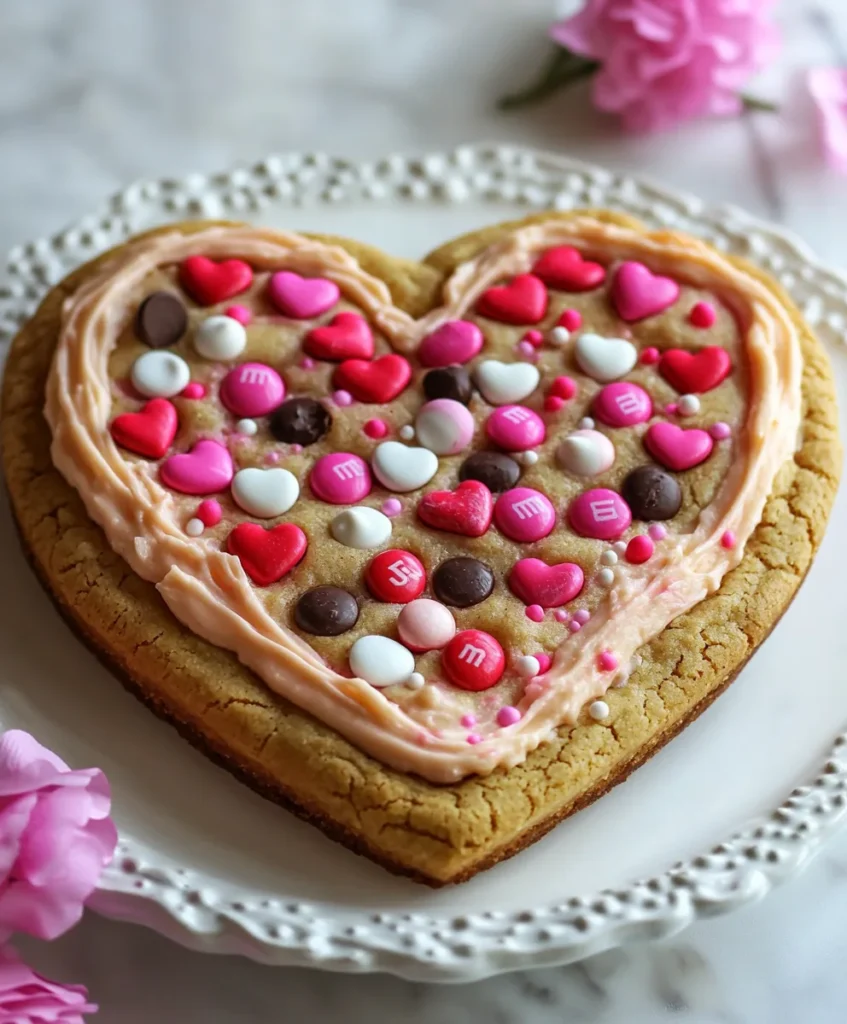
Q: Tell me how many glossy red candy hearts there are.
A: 9